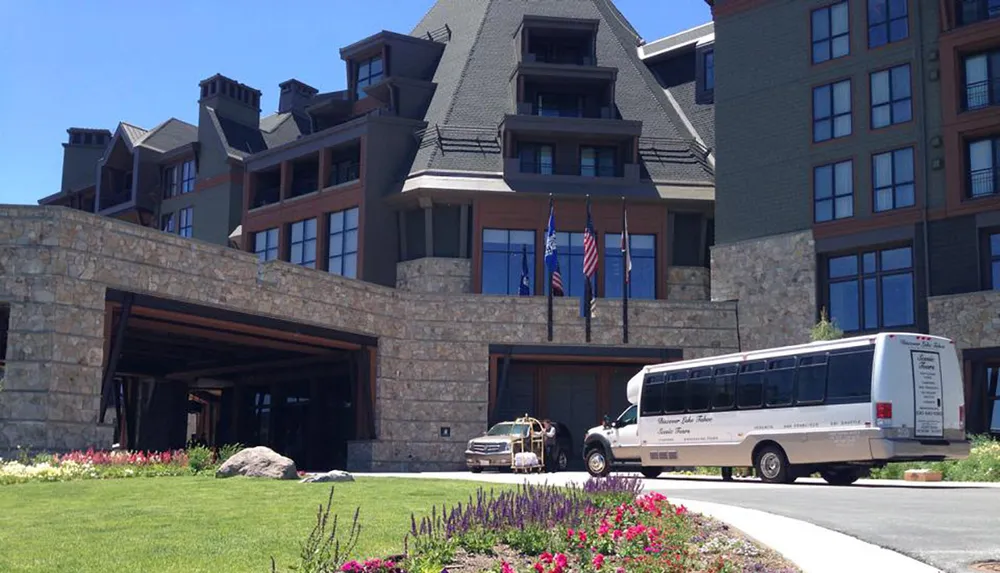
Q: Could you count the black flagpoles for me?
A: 3